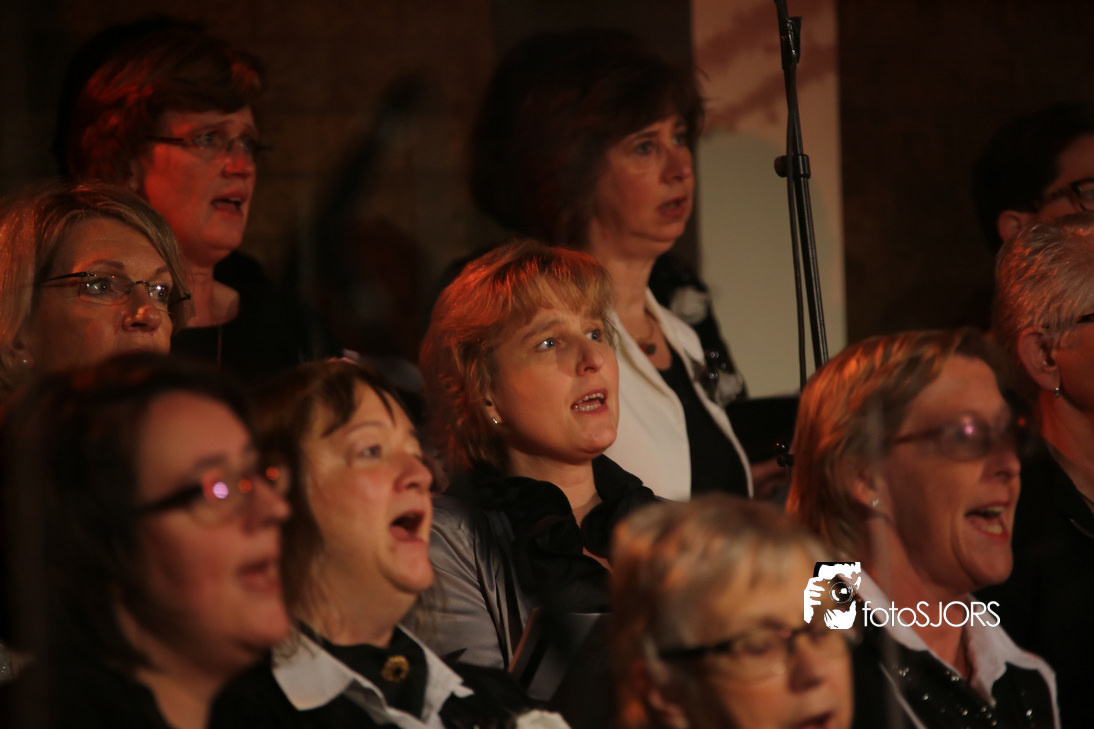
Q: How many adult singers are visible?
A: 10